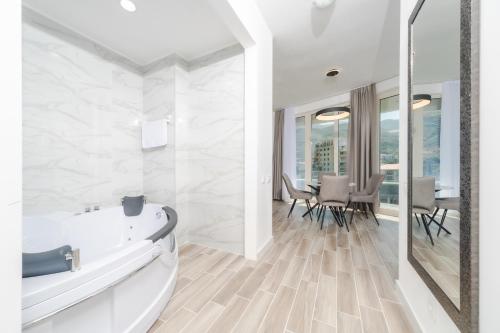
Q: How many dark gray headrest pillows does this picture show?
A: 2